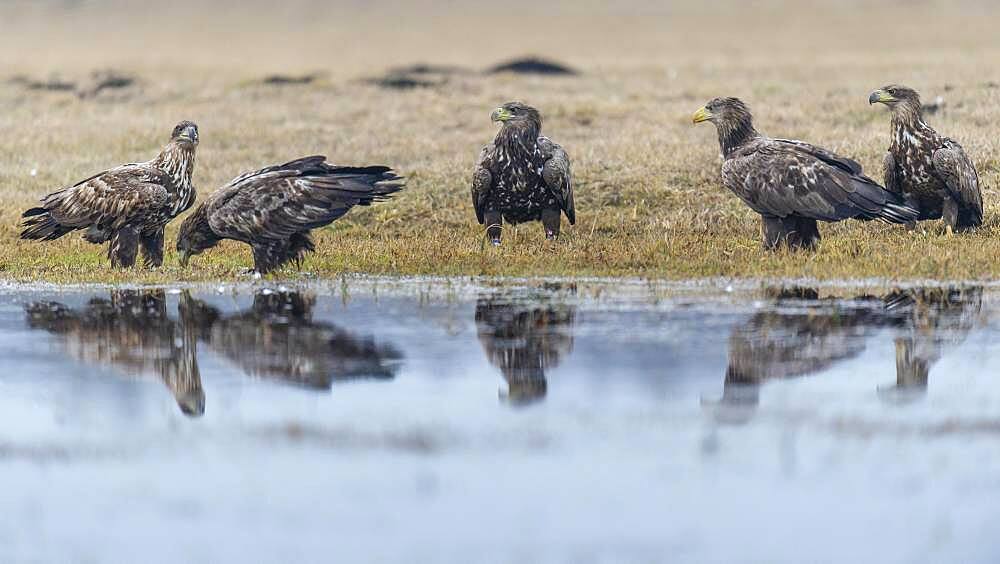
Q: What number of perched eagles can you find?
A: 5